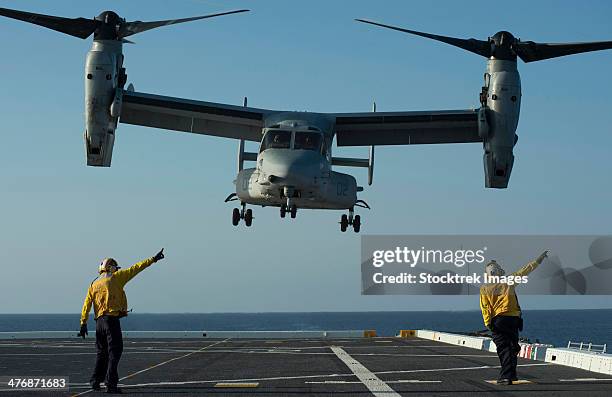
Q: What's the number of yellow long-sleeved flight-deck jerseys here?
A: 2